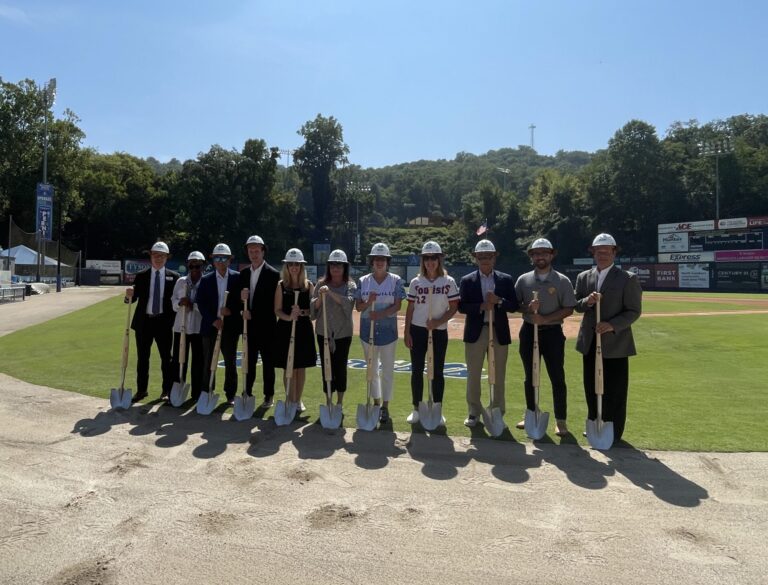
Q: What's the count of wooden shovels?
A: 11